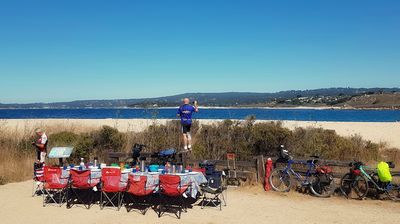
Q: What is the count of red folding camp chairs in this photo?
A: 5